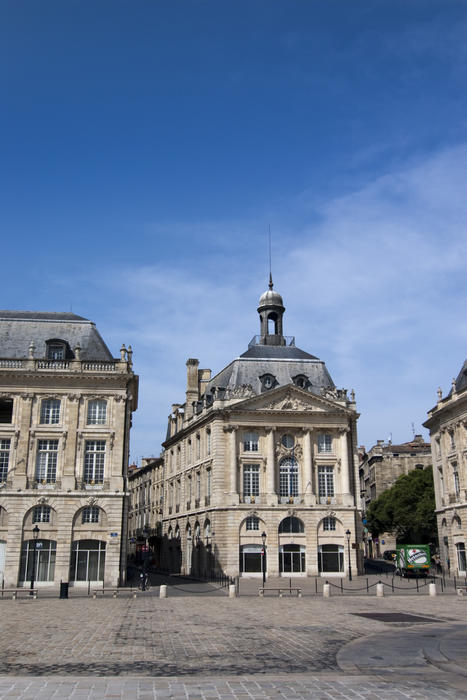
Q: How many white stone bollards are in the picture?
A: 5